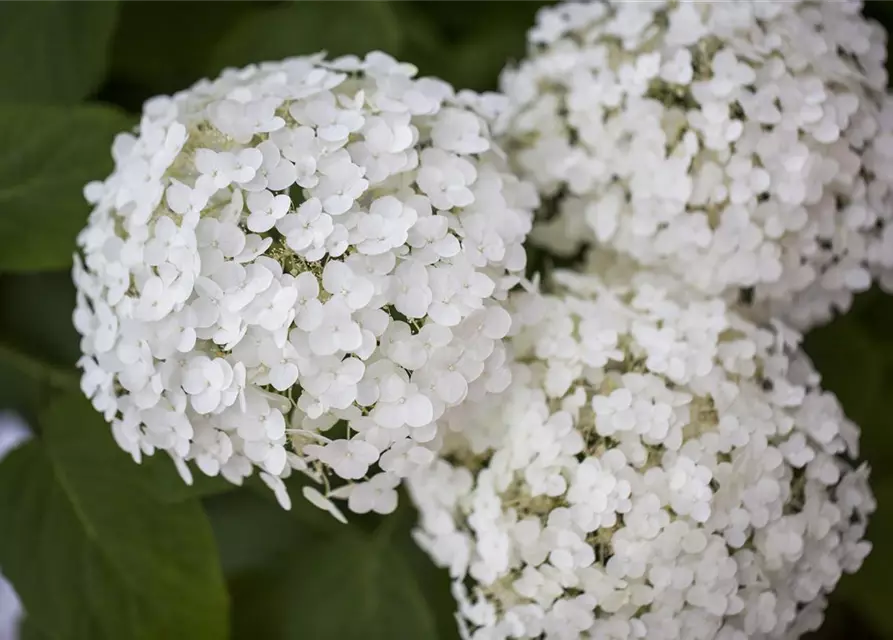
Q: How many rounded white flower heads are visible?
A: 3